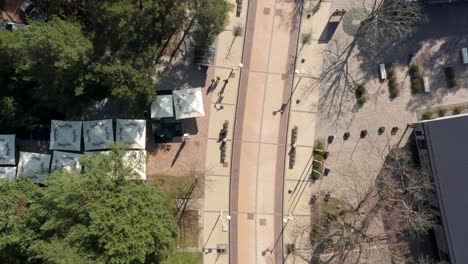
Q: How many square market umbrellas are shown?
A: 11